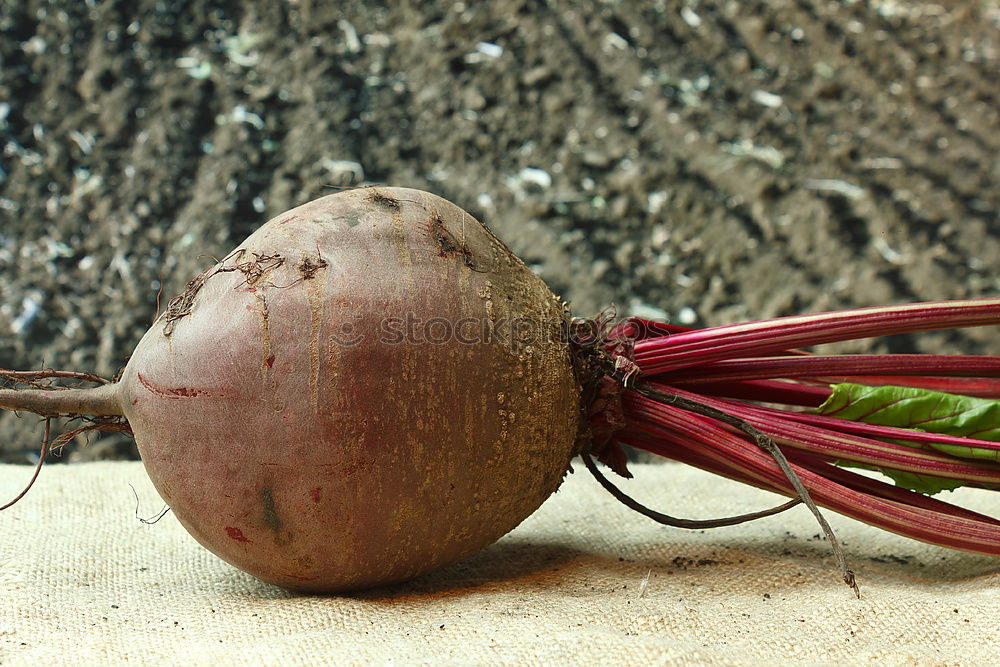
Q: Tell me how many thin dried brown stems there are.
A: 2